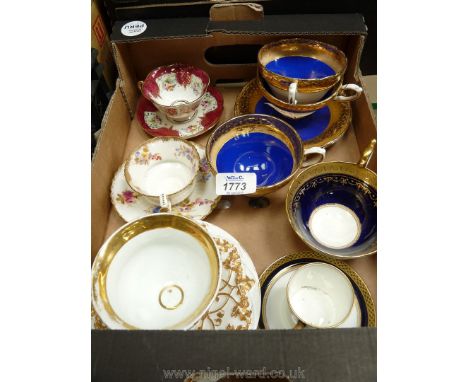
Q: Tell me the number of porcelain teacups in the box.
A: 8